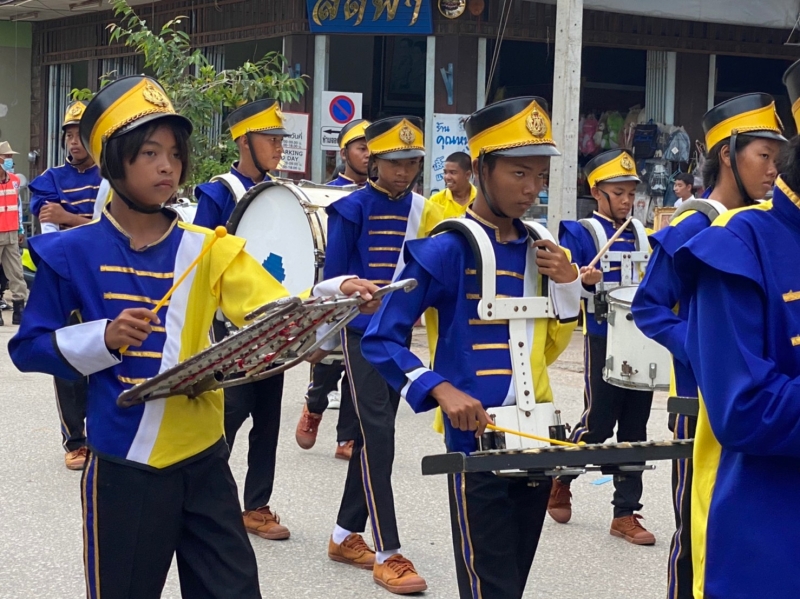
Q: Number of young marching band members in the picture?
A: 9